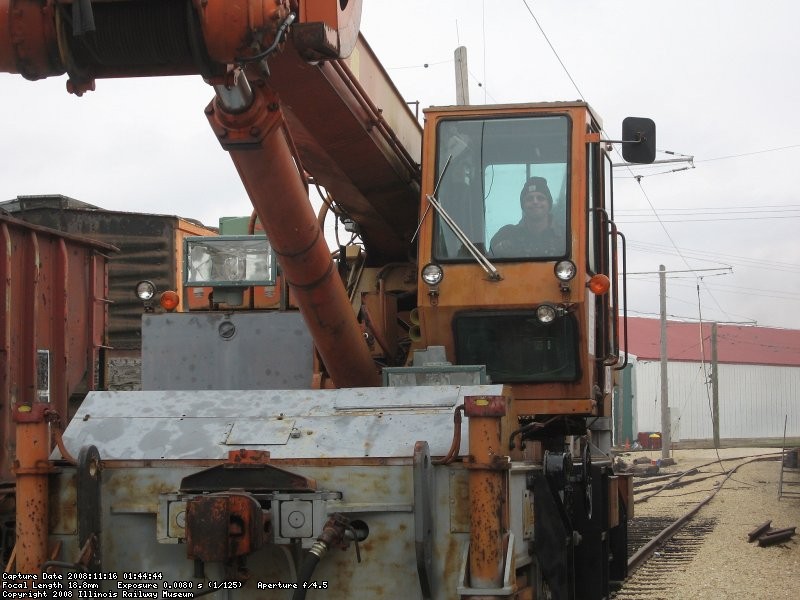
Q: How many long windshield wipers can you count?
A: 1